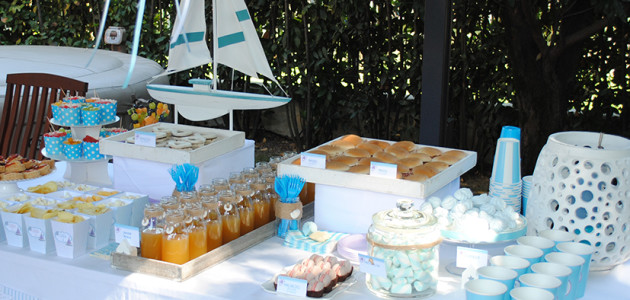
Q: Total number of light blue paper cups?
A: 11